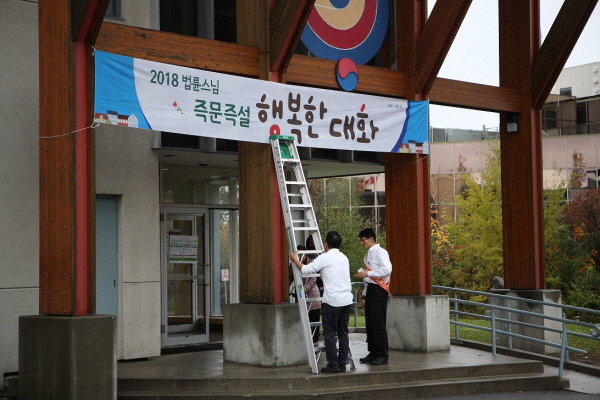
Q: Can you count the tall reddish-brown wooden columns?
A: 4